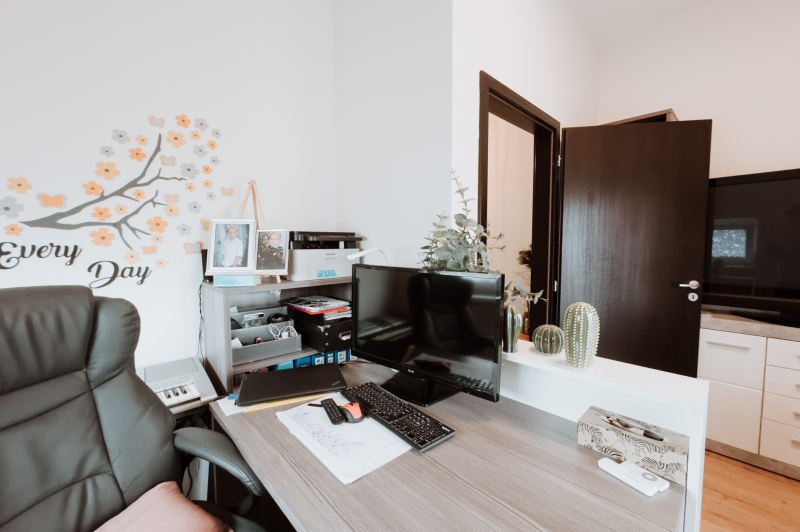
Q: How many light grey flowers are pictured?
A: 11